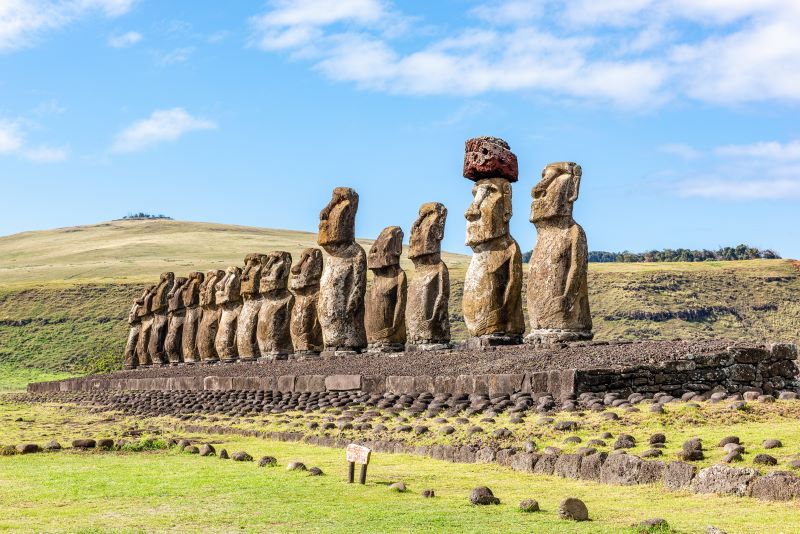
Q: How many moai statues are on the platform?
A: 15